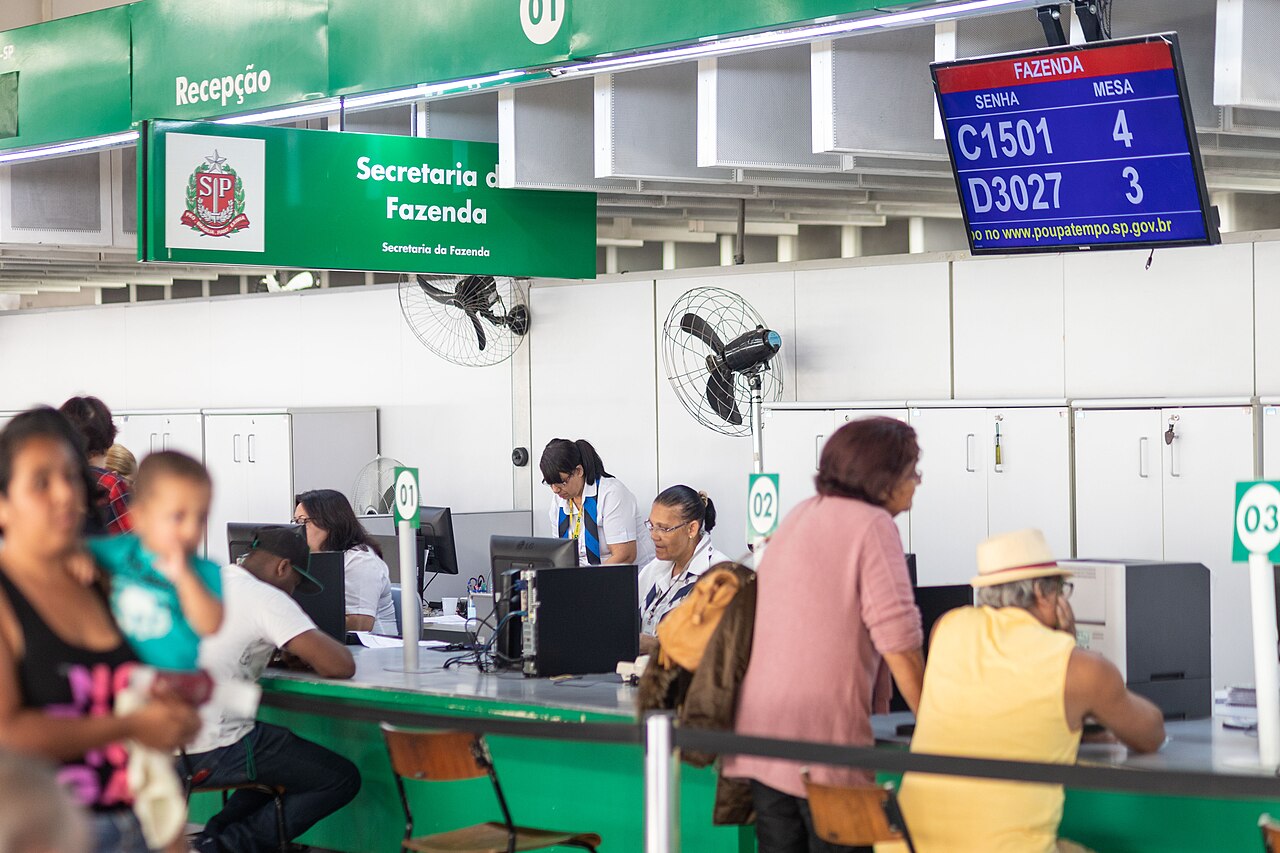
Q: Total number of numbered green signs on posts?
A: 3